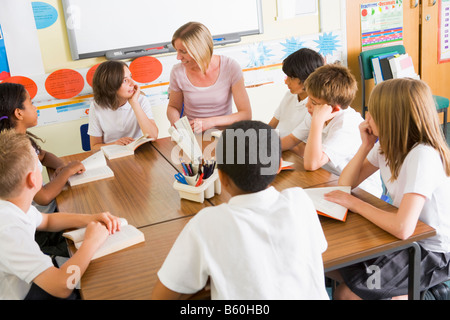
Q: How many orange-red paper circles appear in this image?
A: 4